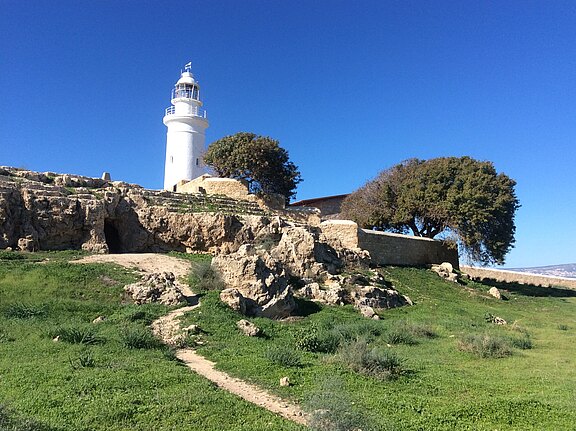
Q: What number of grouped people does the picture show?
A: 0